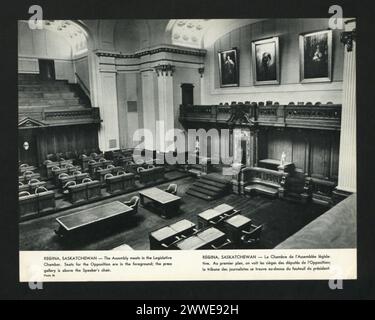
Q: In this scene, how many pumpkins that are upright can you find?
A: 0